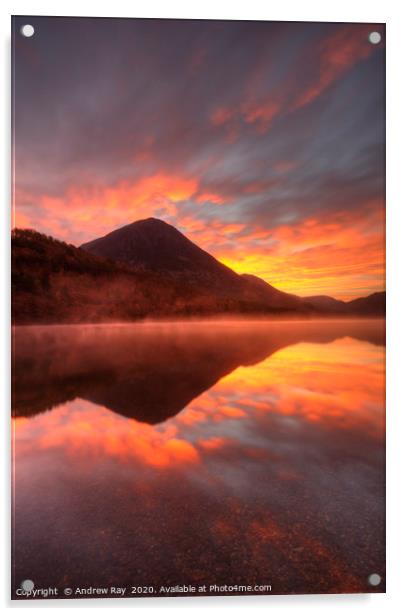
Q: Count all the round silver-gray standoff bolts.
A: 4